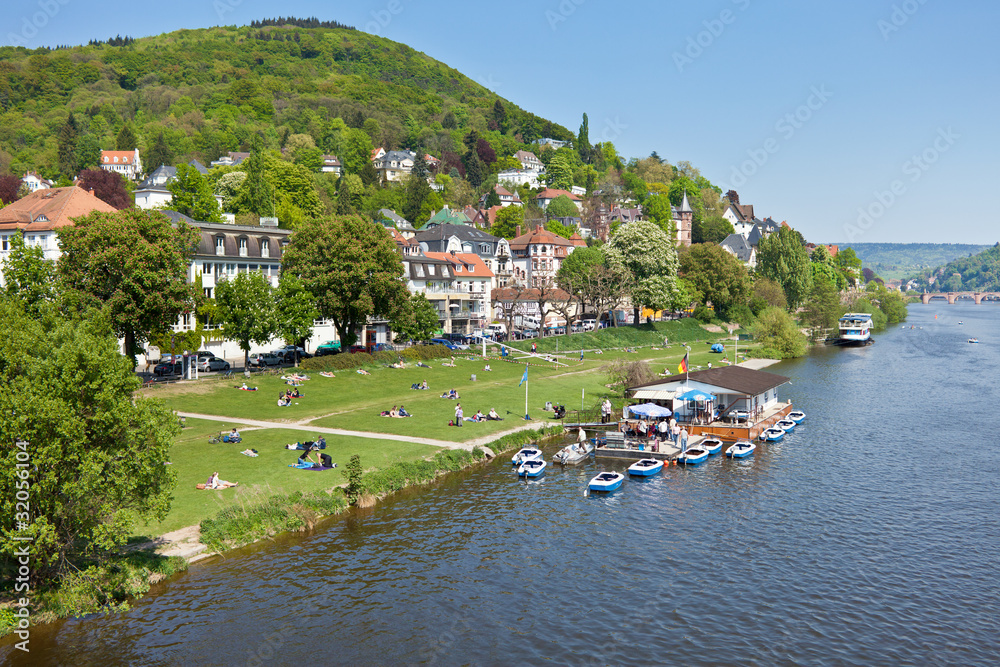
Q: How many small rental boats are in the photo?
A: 10